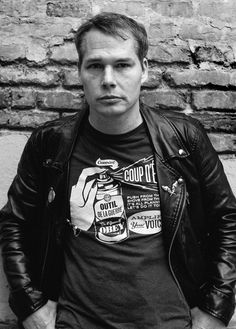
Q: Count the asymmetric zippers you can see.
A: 1